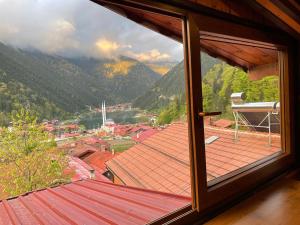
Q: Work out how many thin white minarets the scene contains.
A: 2